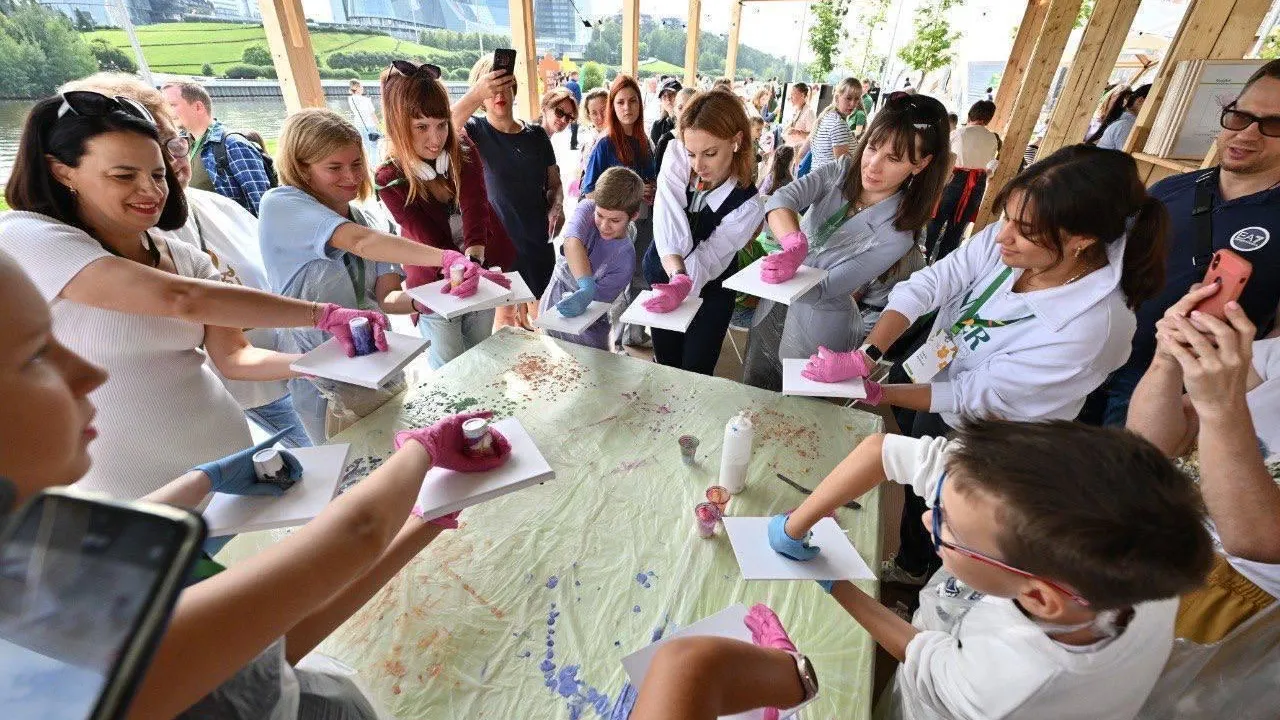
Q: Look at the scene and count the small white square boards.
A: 11